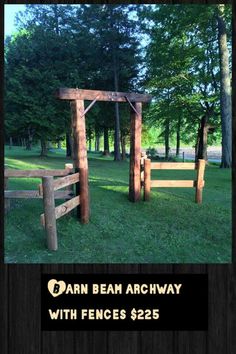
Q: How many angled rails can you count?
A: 2